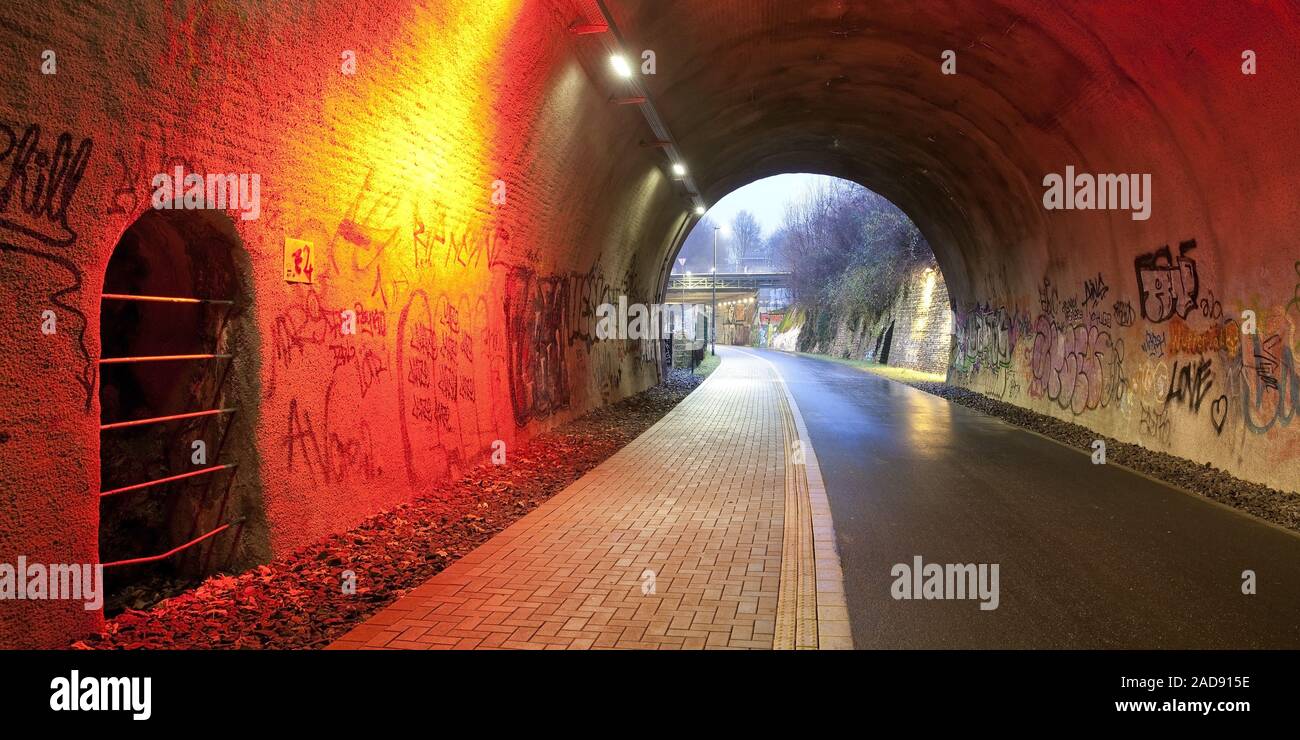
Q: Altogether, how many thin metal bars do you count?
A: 5